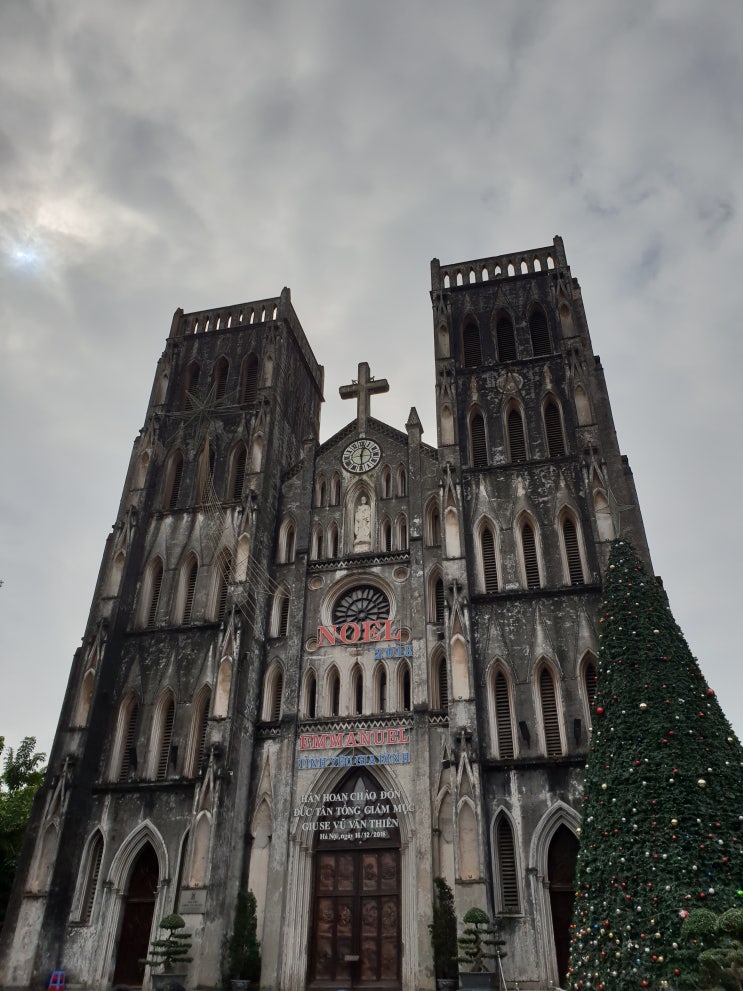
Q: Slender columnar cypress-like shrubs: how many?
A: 2